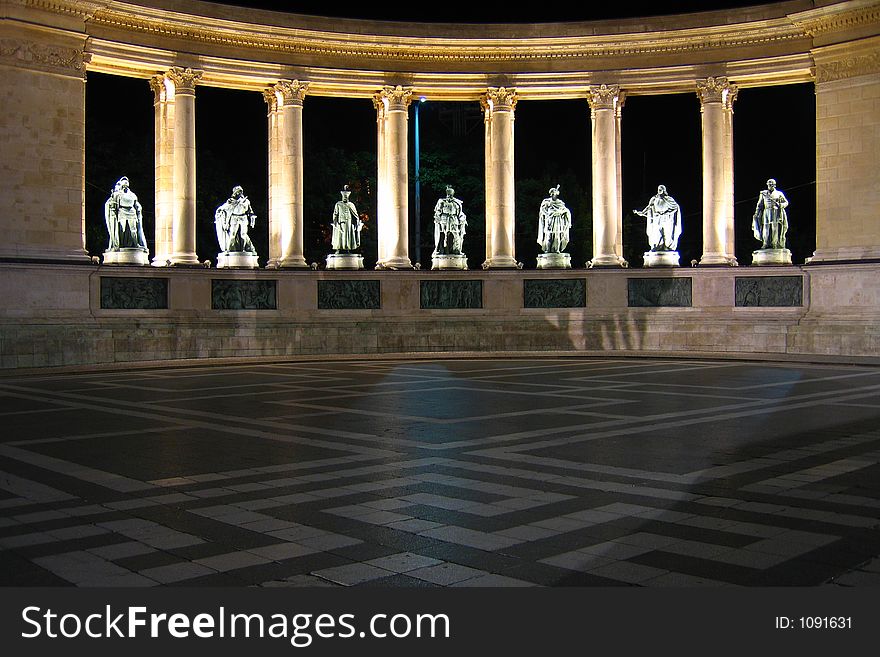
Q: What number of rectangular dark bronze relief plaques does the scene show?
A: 7